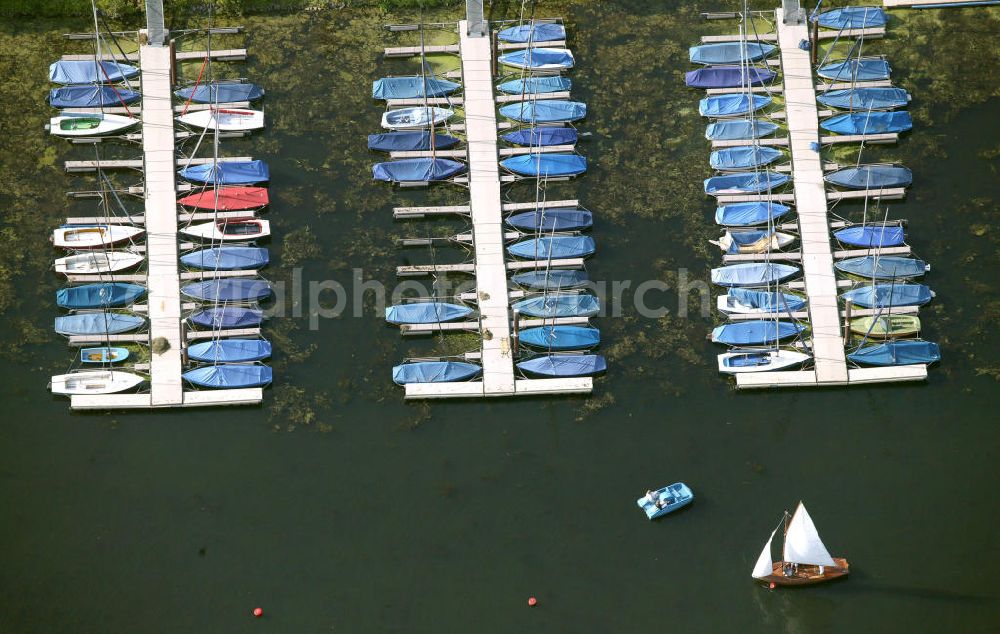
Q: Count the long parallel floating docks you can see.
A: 3